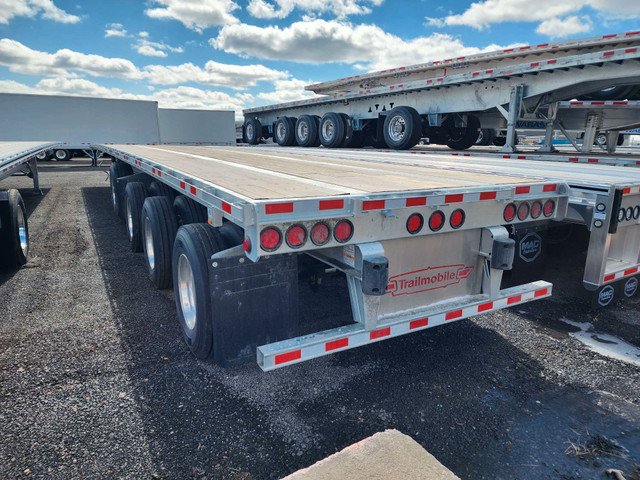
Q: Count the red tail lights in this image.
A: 11